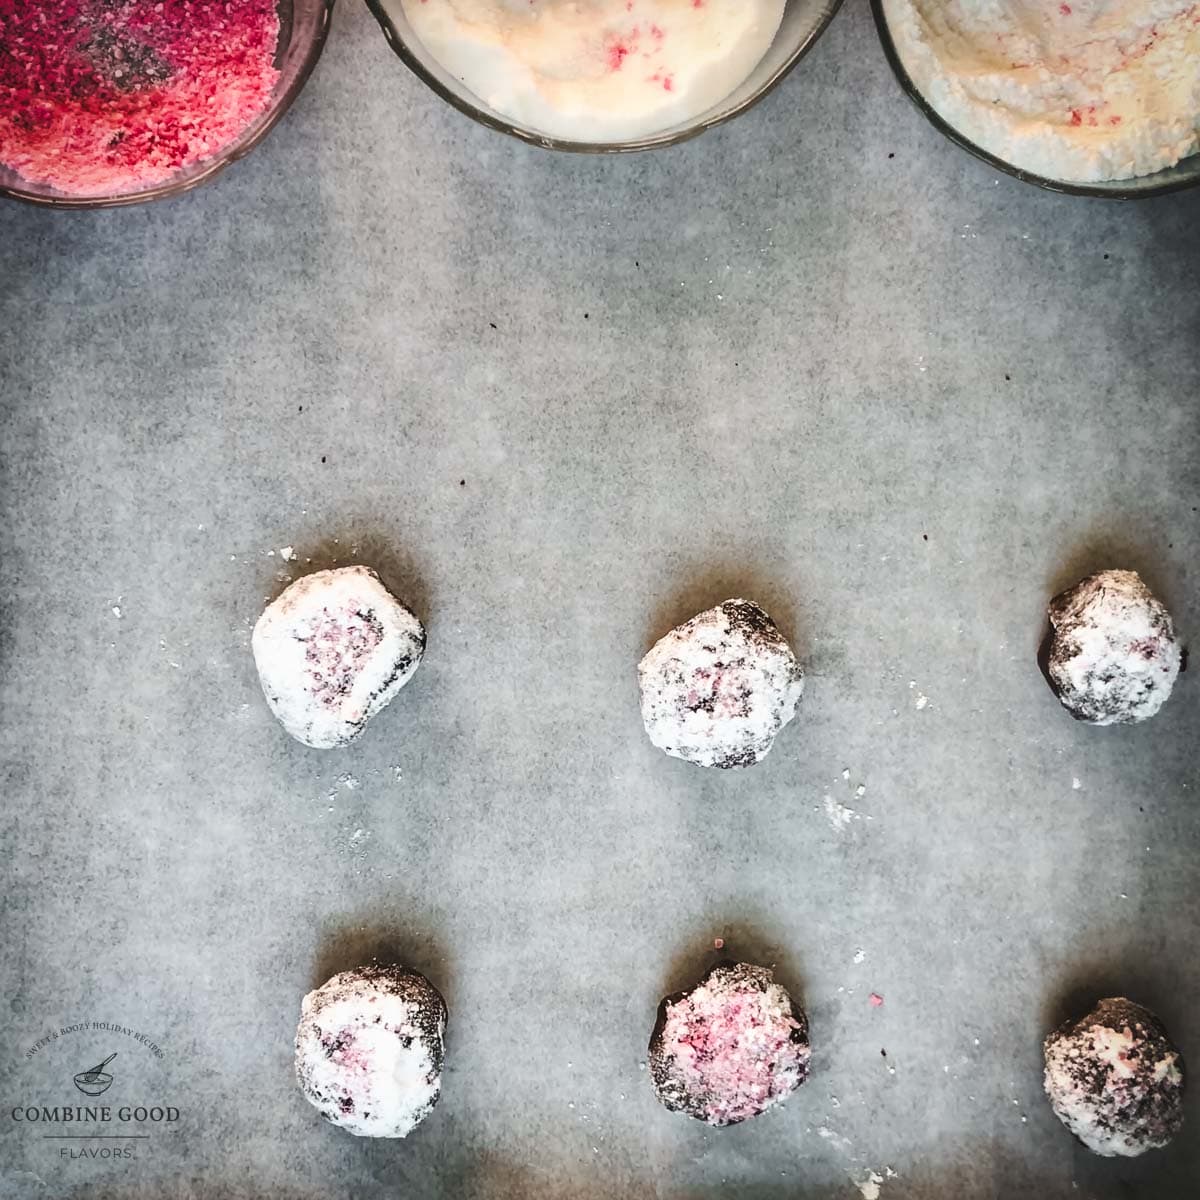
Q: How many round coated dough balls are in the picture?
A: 6